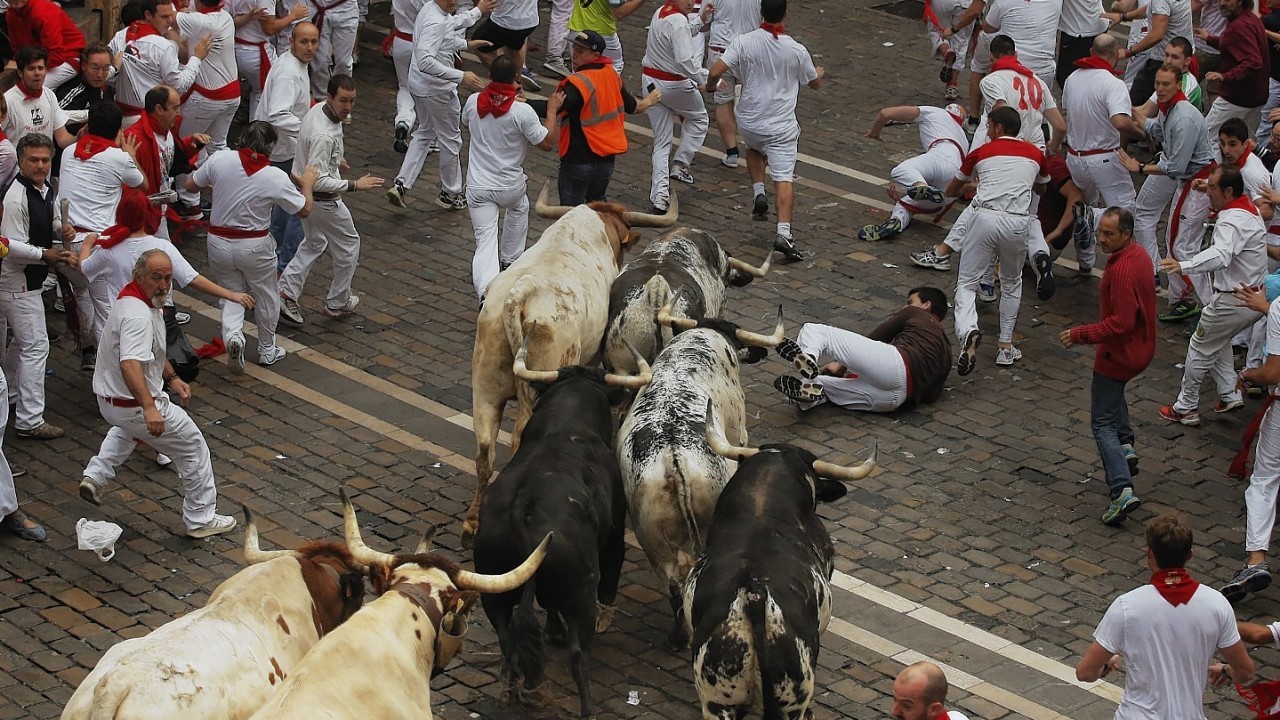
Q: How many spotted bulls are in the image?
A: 3